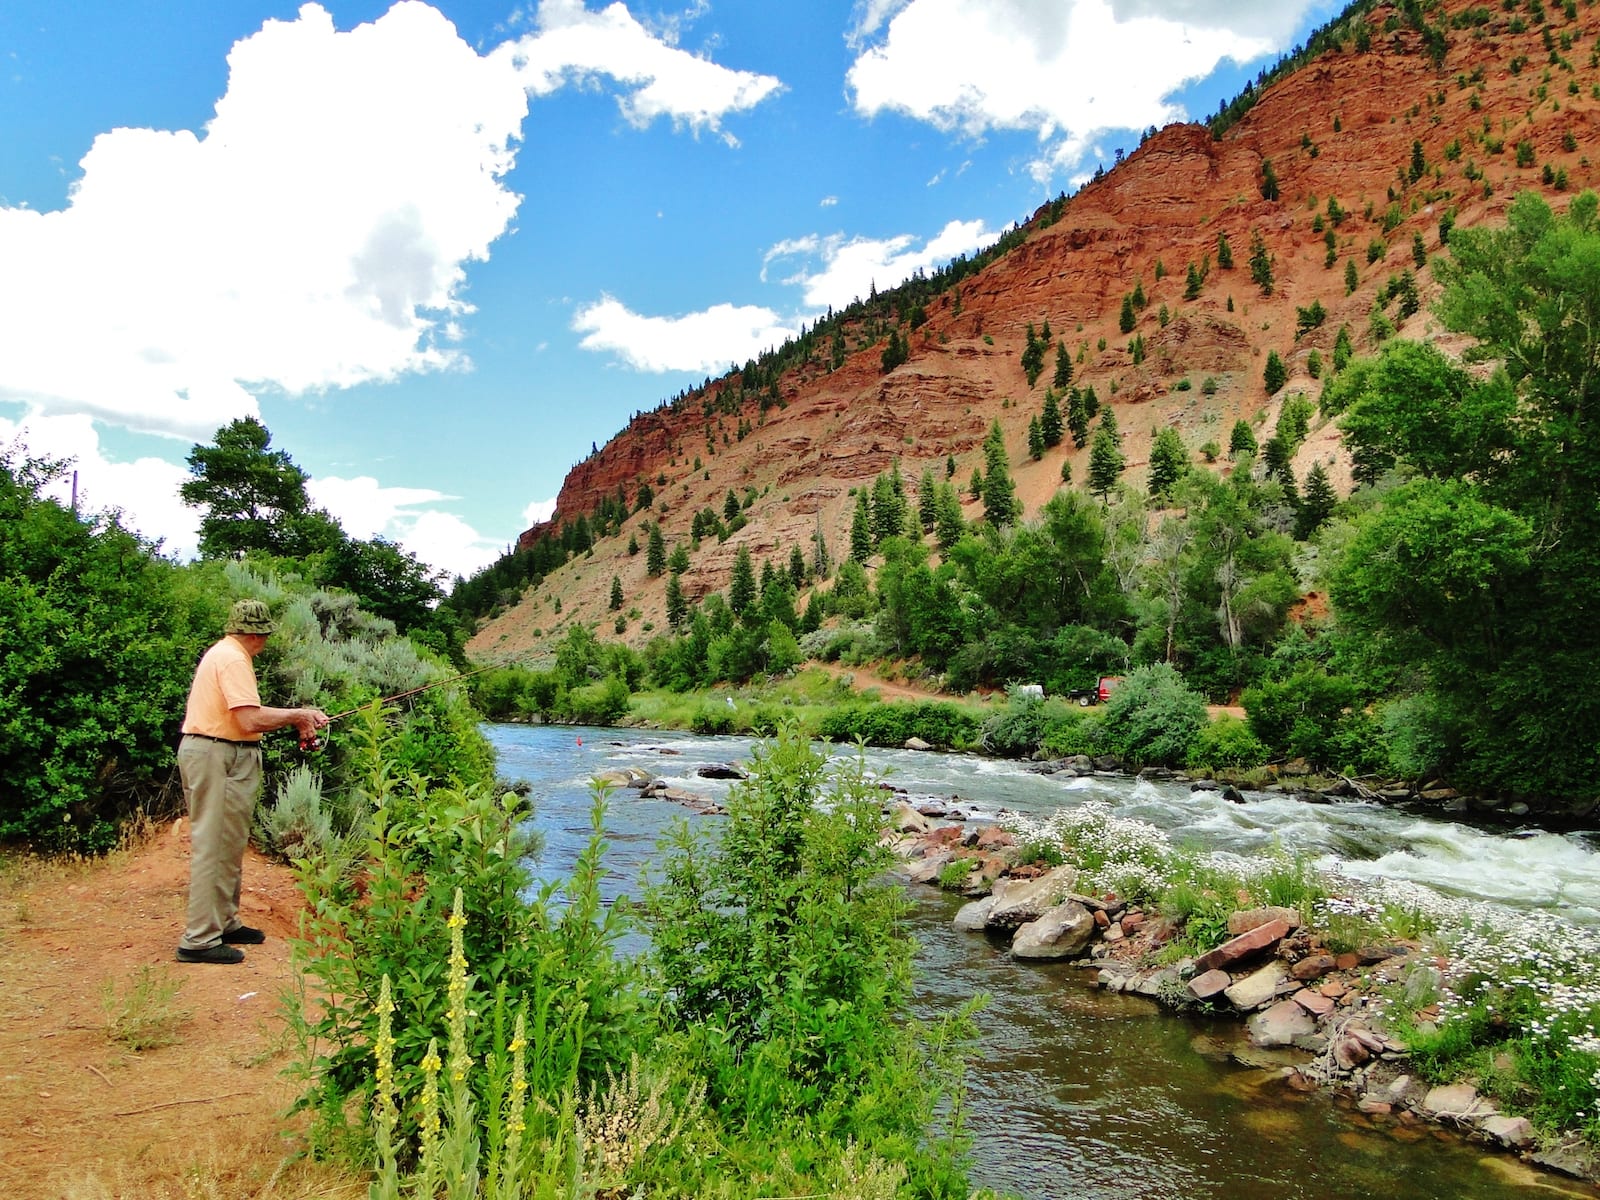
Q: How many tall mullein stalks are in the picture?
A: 4